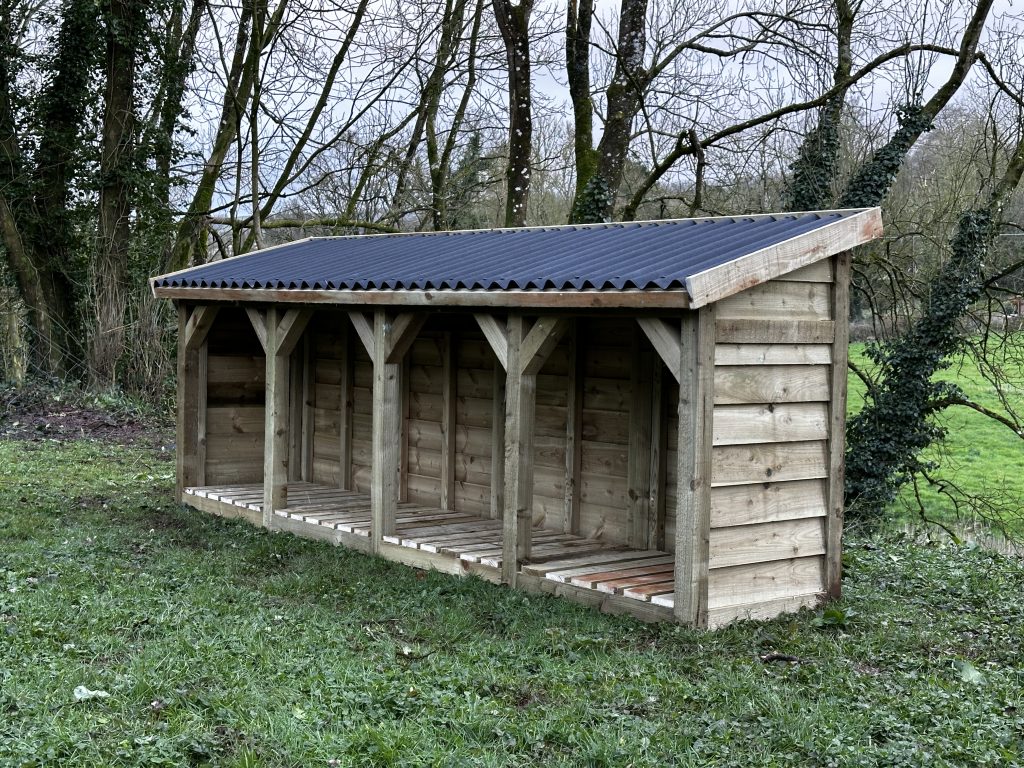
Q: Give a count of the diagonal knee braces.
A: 8